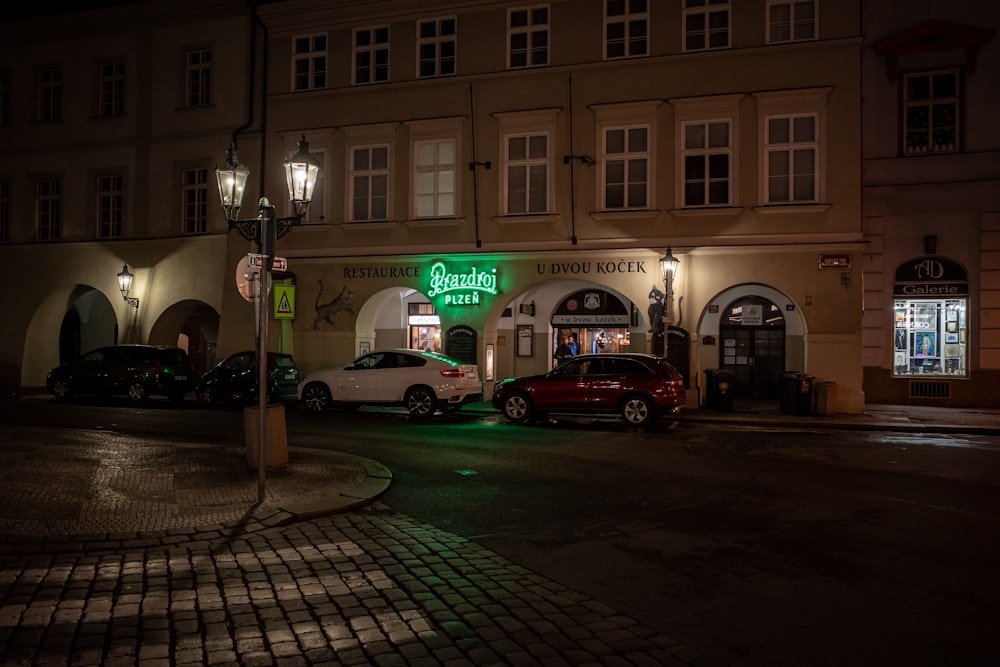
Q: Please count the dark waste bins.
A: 2